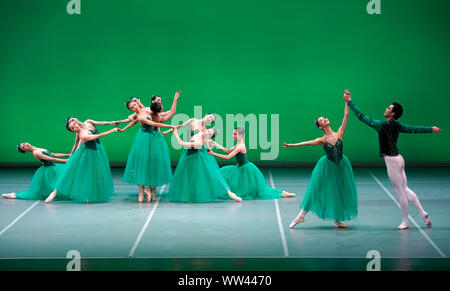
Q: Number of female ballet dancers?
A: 11